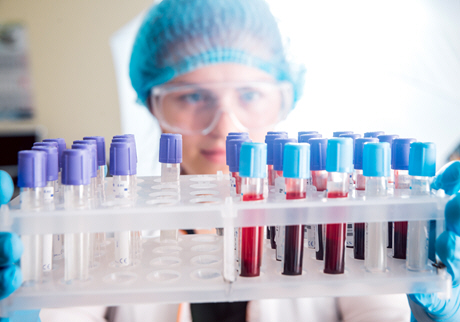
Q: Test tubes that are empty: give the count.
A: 14